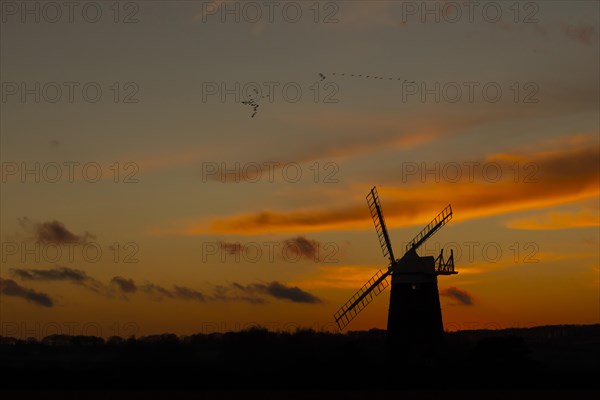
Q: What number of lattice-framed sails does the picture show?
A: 3